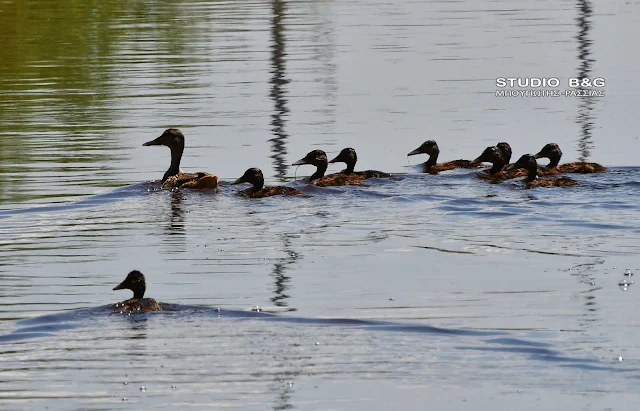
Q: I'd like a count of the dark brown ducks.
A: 10